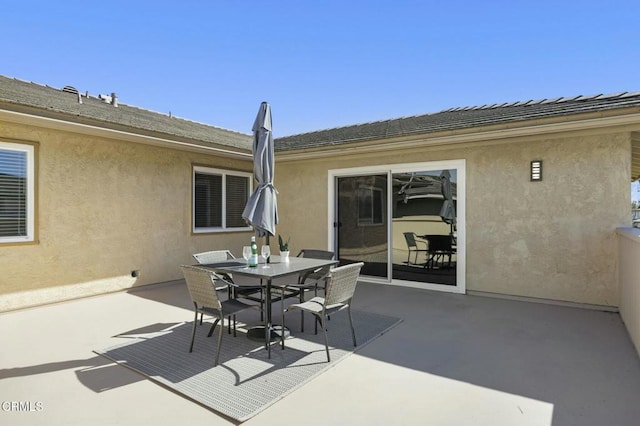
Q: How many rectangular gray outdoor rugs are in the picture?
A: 1